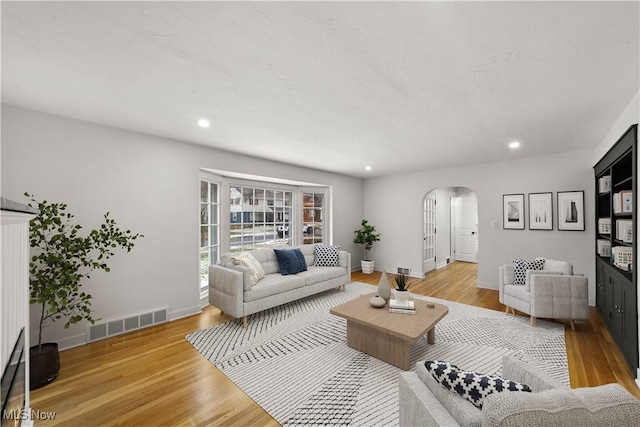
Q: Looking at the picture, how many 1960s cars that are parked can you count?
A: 0